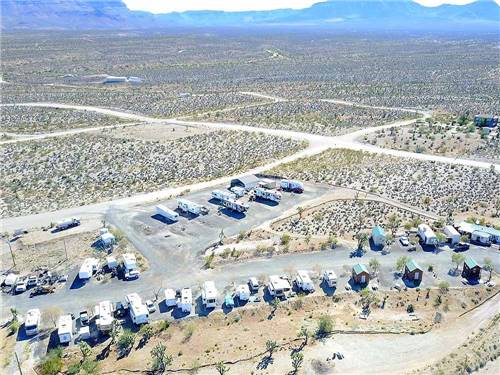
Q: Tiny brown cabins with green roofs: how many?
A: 3